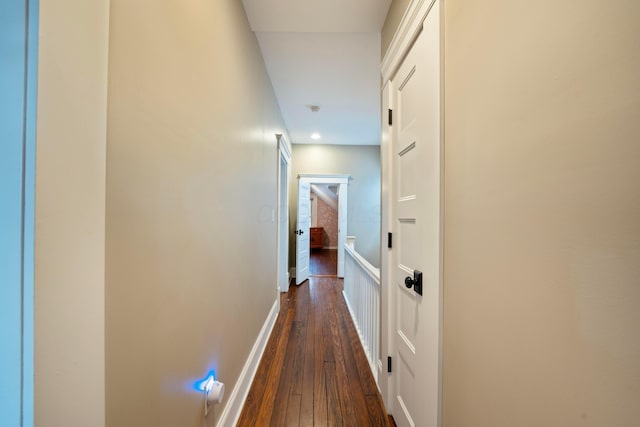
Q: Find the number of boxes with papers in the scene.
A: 0